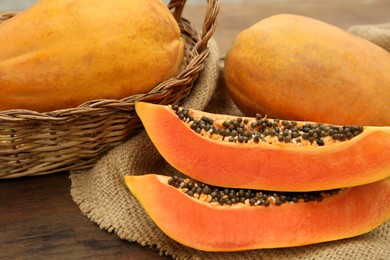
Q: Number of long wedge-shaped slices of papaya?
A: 2